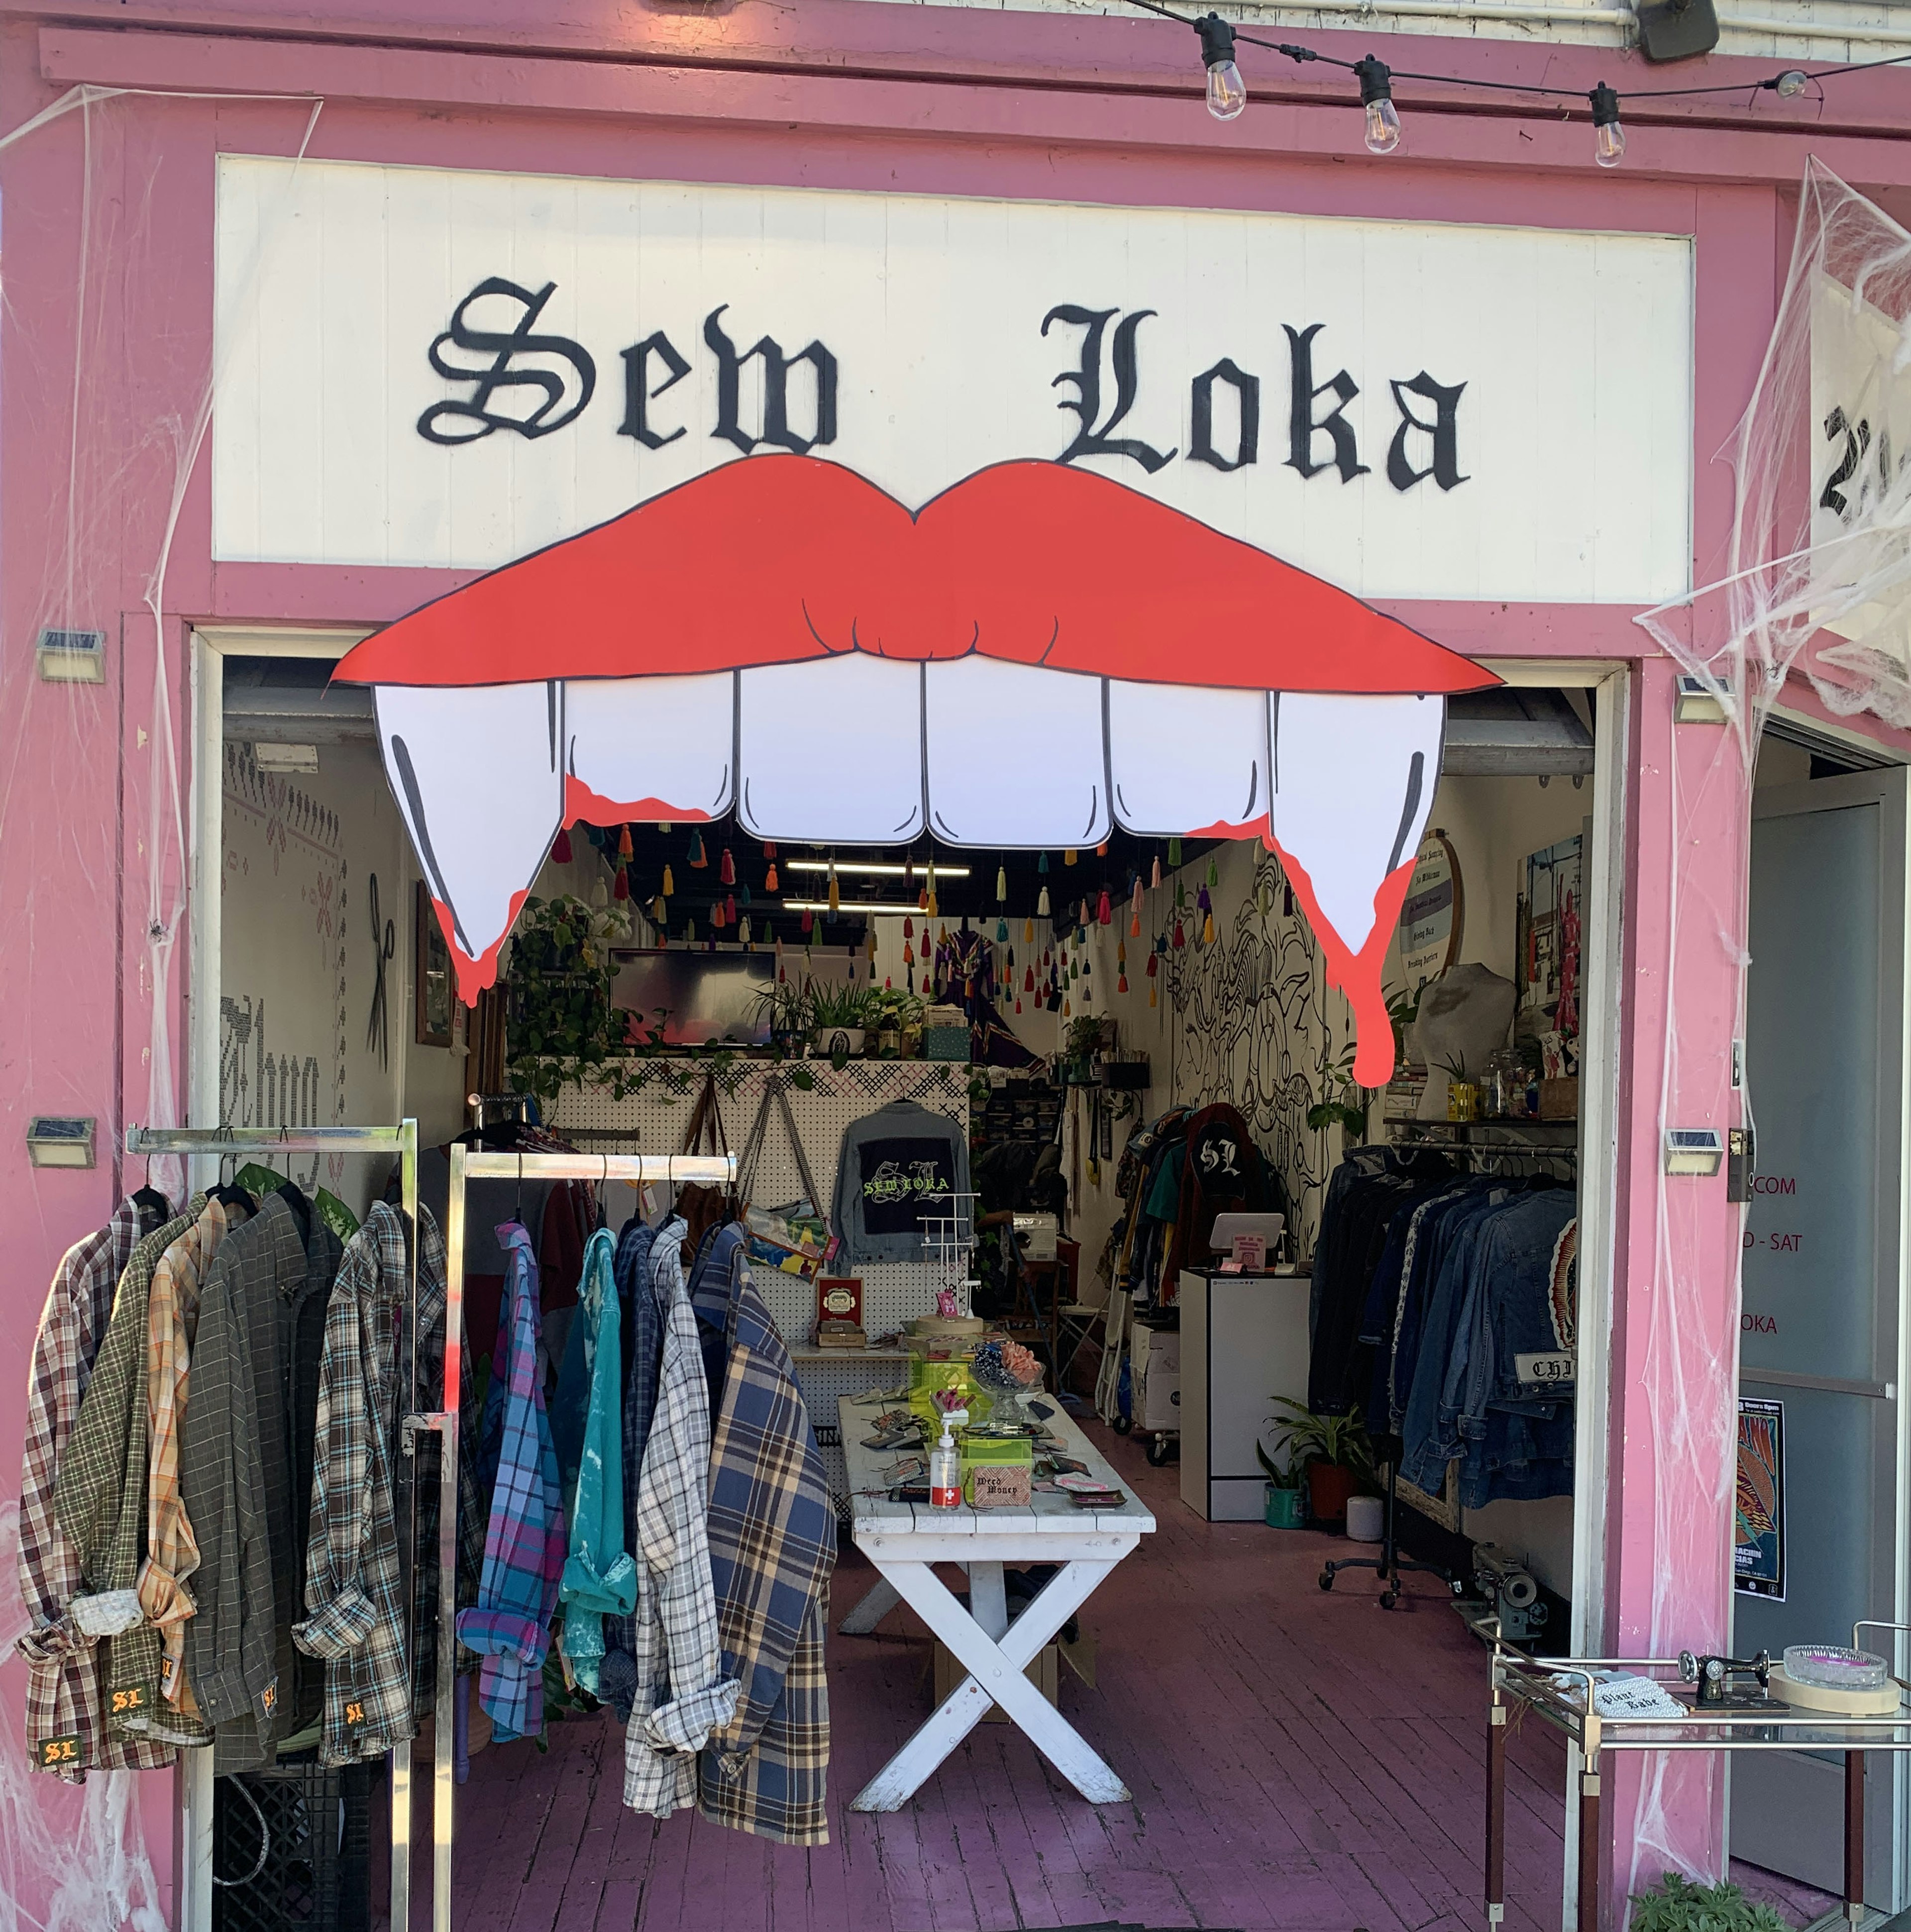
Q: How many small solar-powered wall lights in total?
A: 4